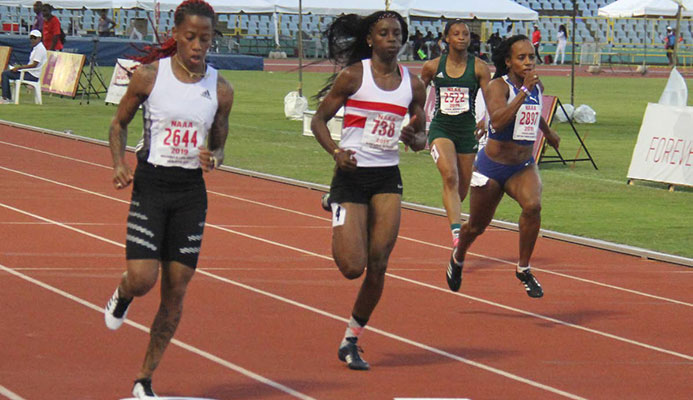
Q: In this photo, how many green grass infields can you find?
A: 1